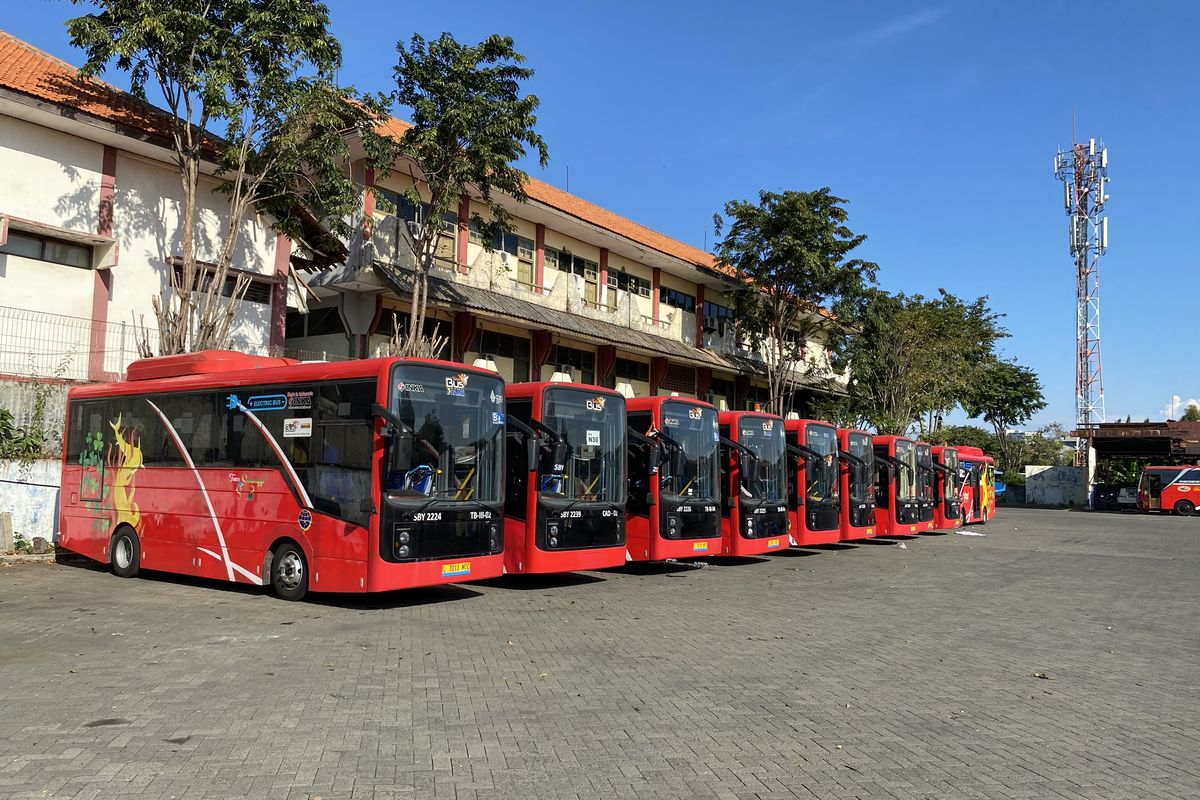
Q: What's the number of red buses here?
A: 11